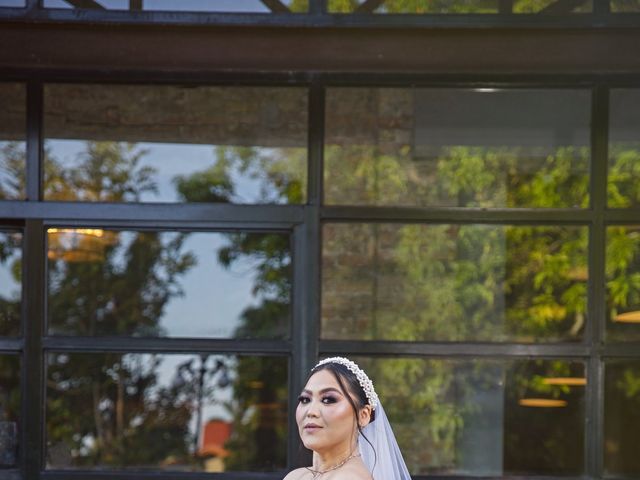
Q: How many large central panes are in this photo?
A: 6